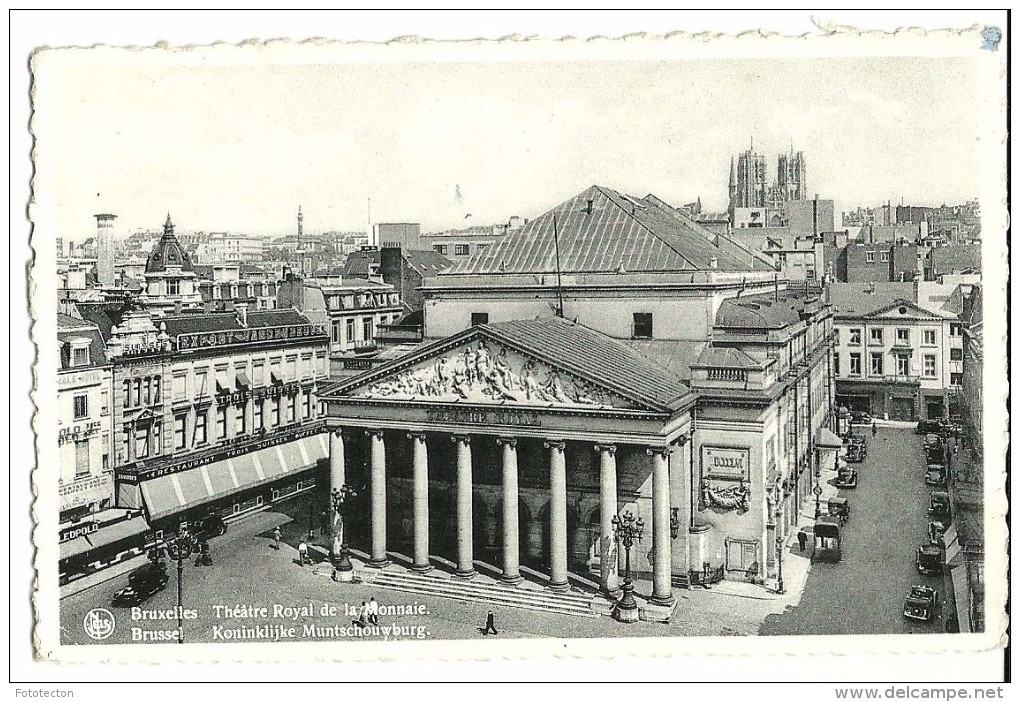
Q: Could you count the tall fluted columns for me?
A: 8